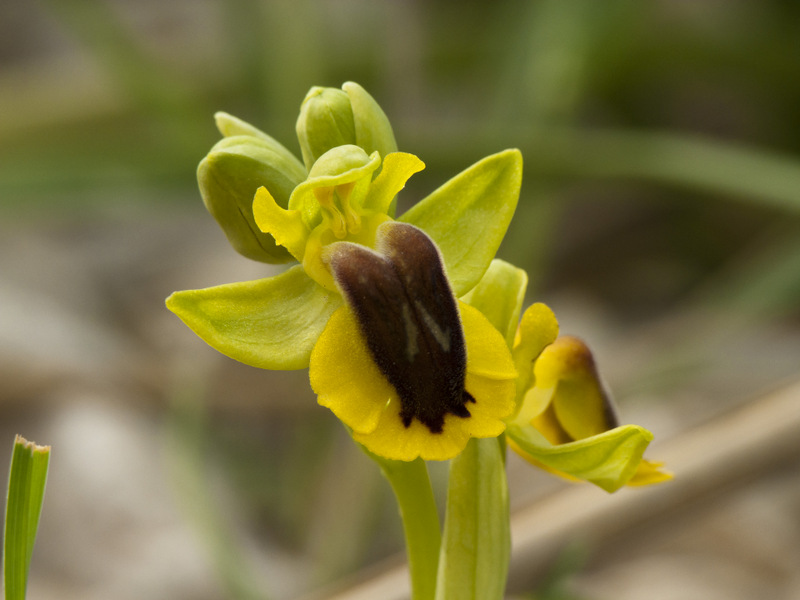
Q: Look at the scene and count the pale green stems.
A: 2